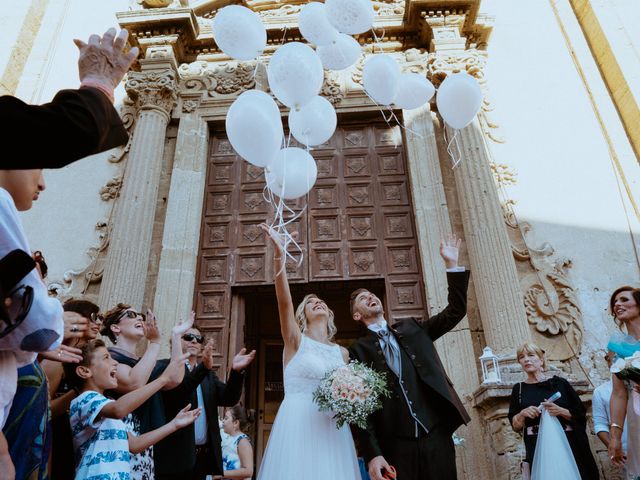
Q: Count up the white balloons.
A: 11